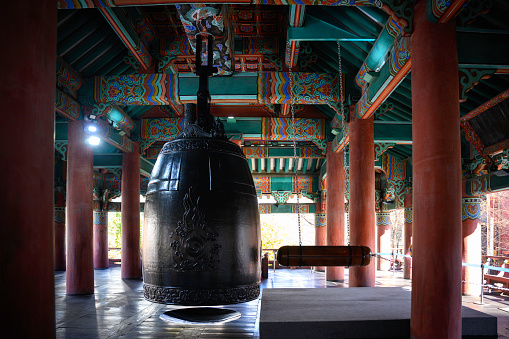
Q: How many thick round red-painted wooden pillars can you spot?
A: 12